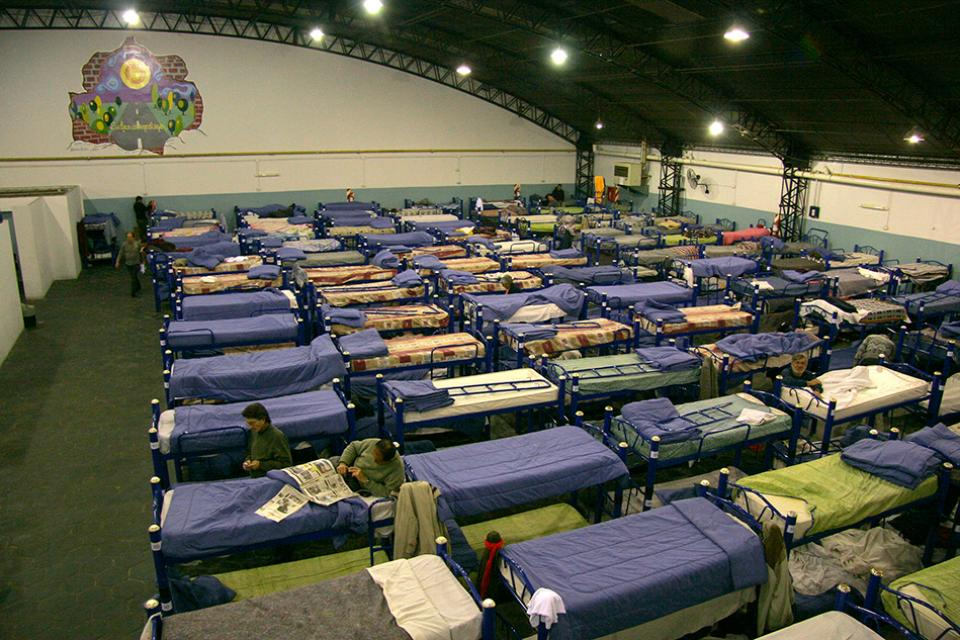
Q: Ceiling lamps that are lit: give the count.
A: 9